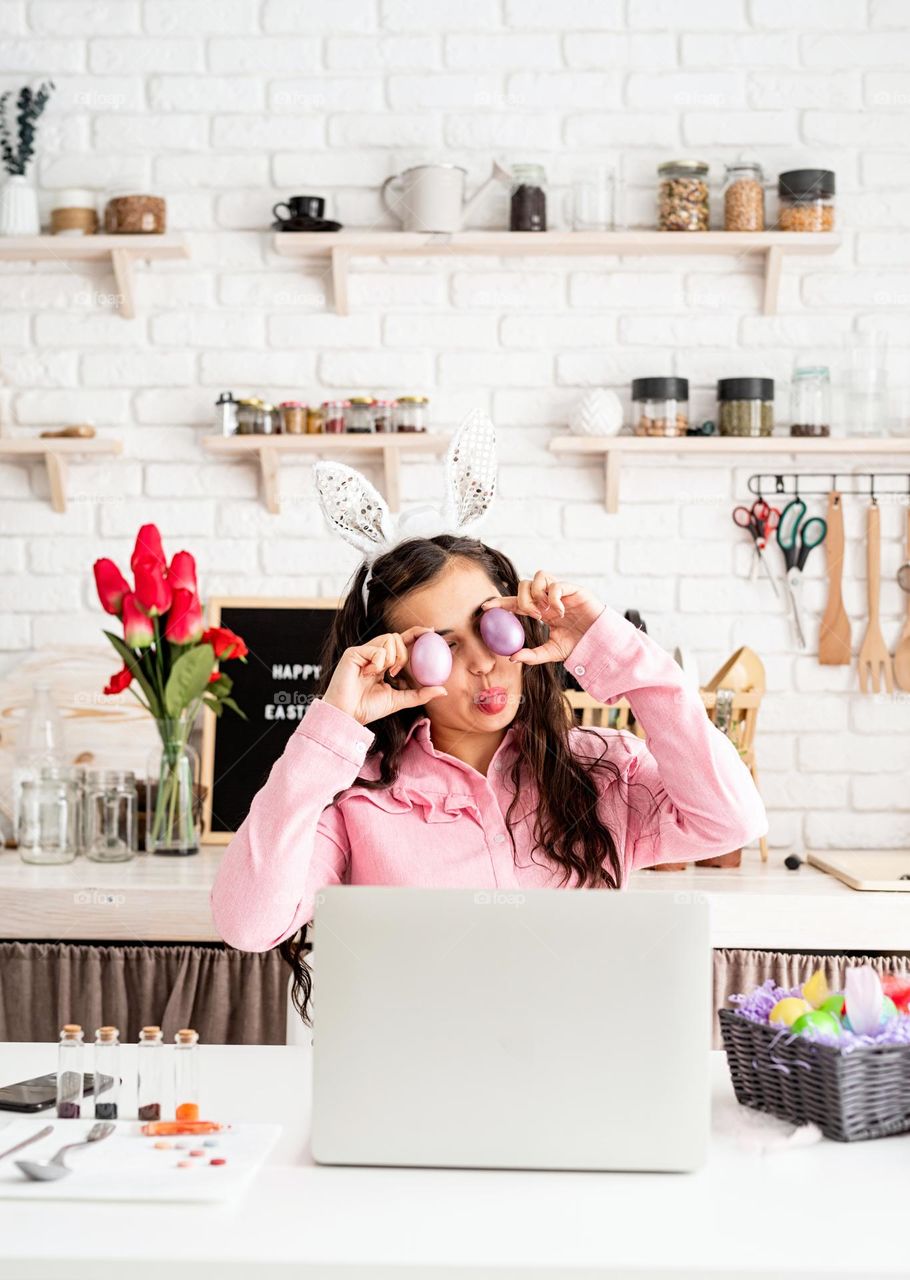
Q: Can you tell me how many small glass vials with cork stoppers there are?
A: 4